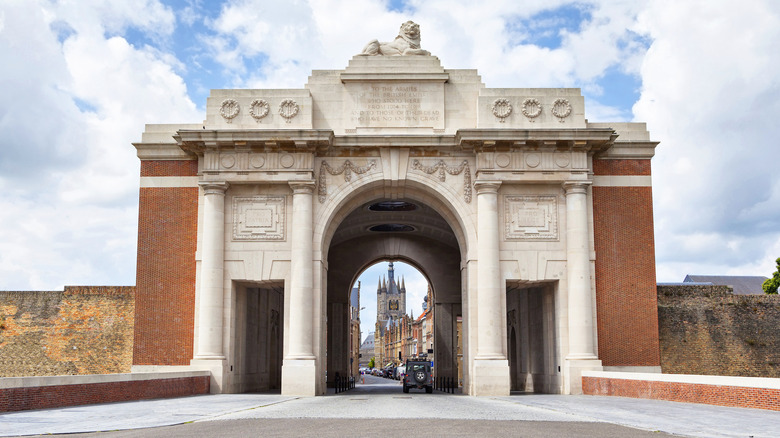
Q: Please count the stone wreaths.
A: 6